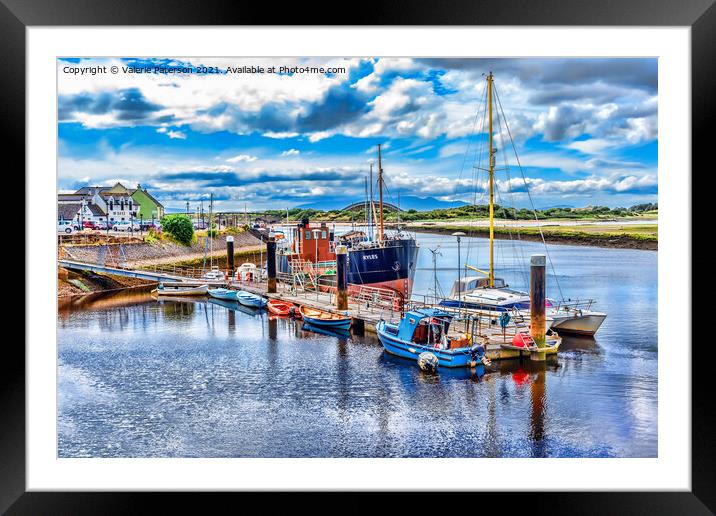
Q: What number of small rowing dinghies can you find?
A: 5